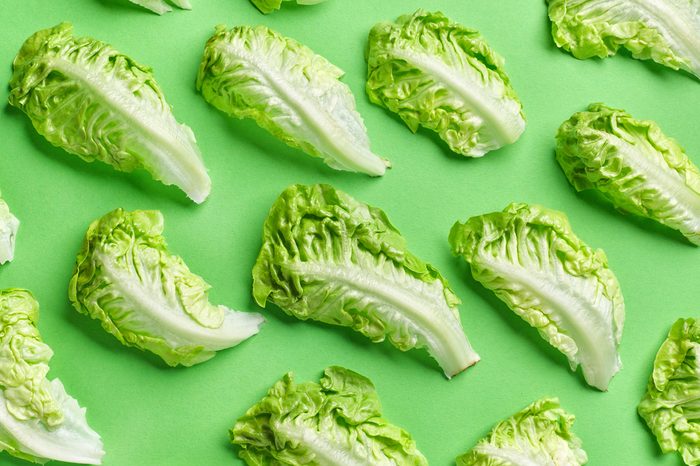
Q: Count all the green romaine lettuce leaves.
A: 15